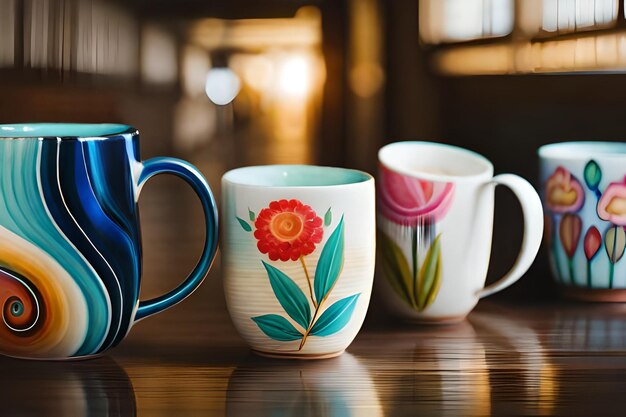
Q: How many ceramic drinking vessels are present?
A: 4